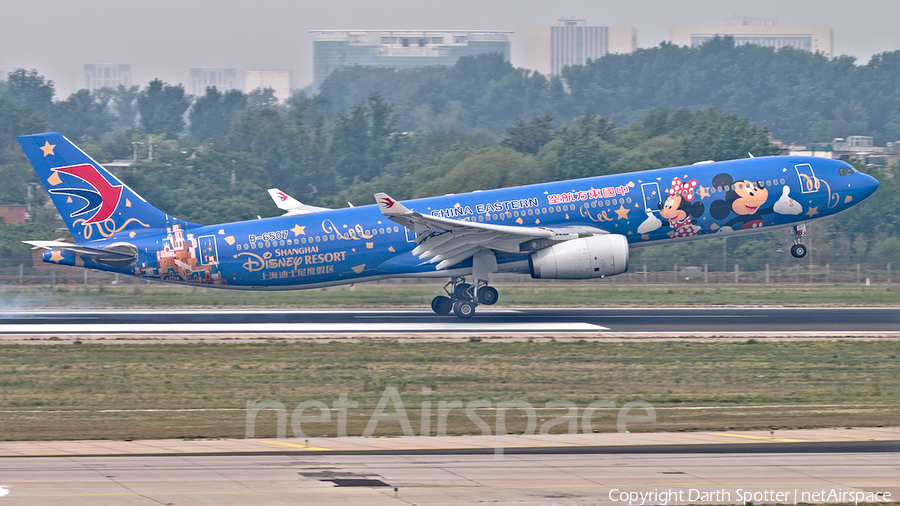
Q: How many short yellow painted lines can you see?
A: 2